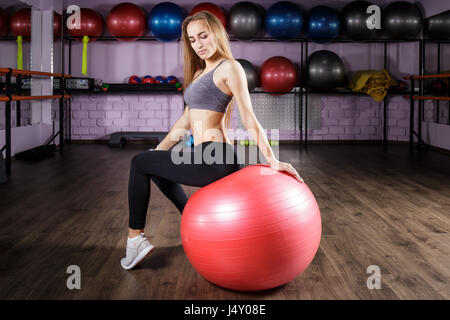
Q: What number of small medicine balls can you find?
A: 4